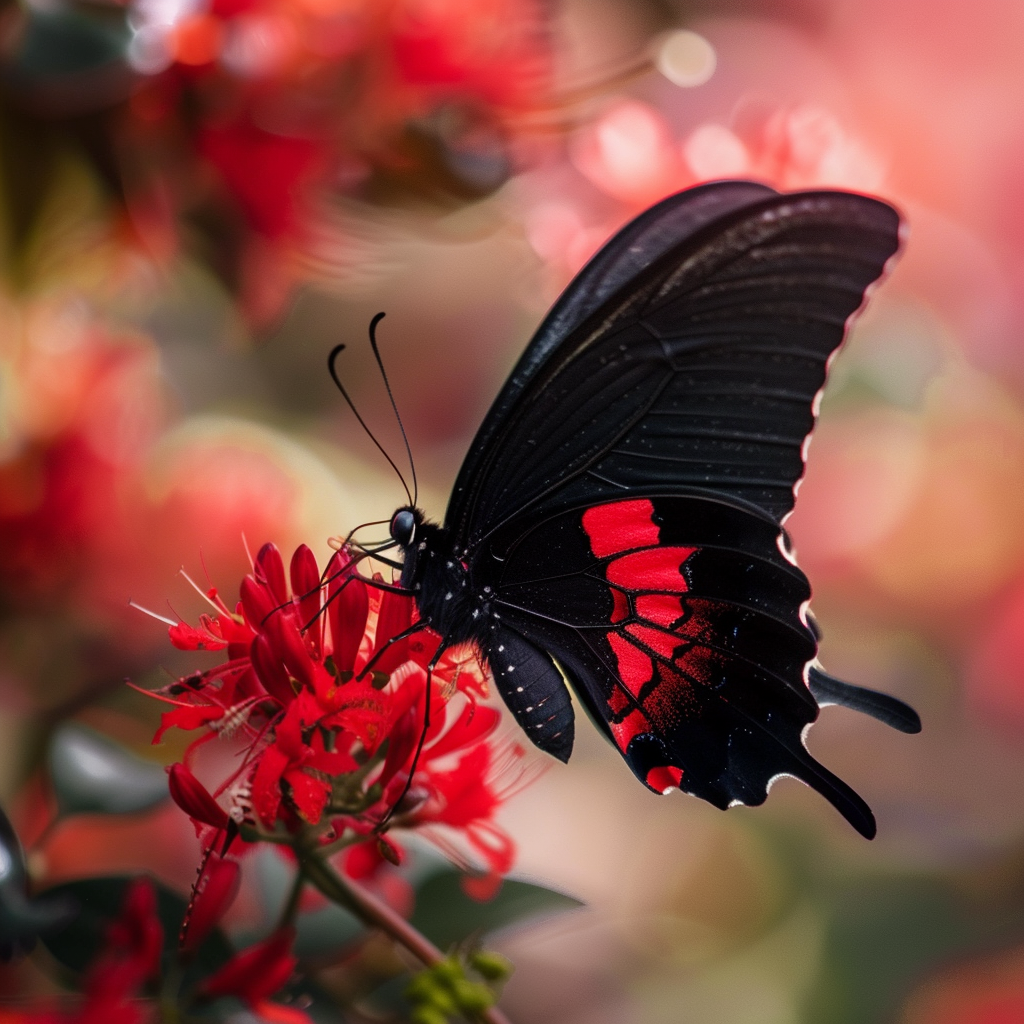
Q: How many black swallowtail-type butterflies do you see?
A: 1